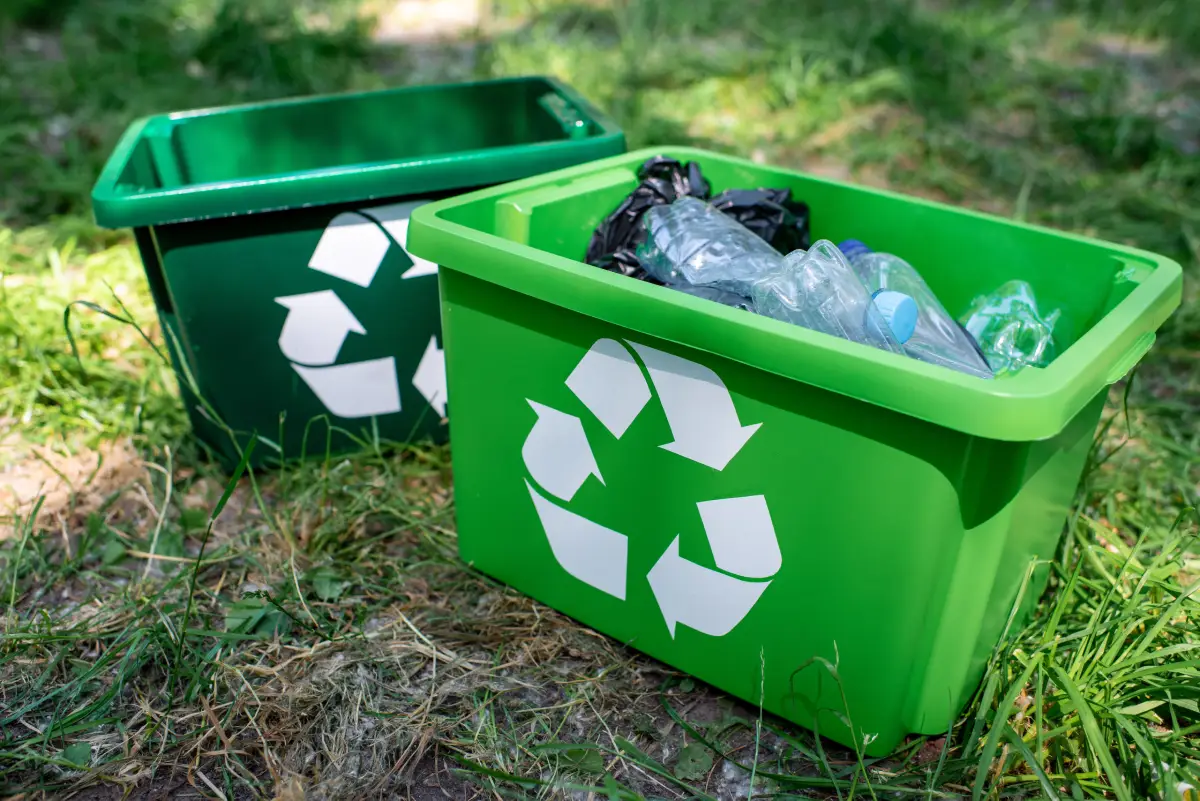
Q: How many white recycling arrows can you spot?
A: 6